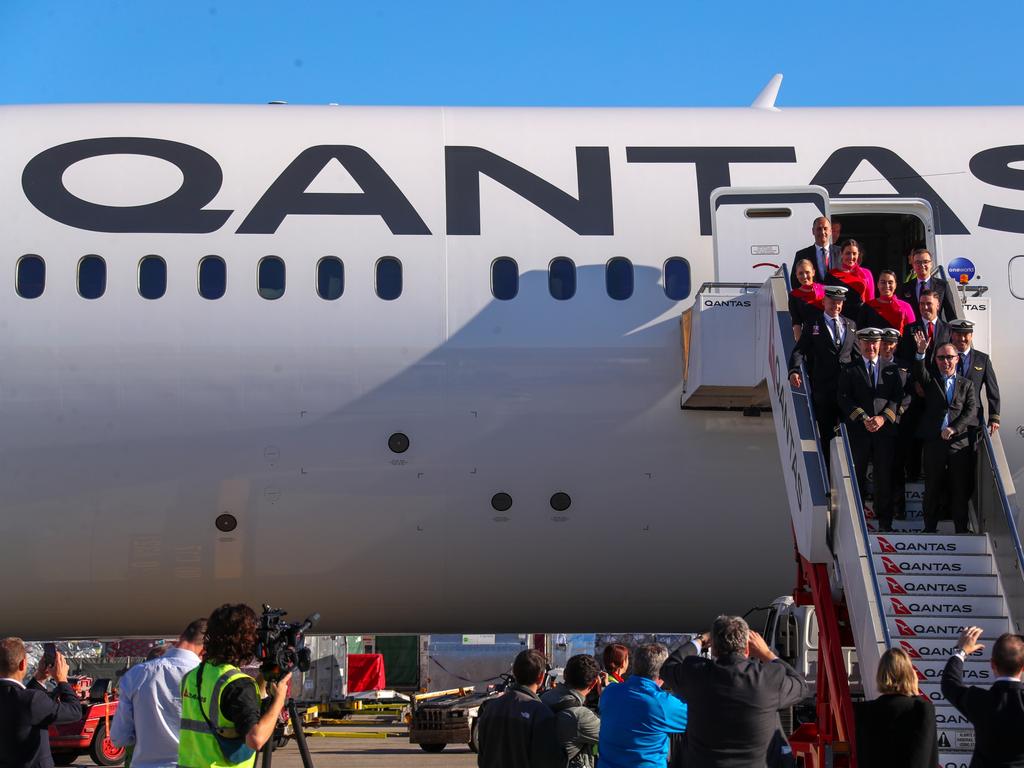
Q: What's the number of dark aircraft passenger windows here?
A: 11